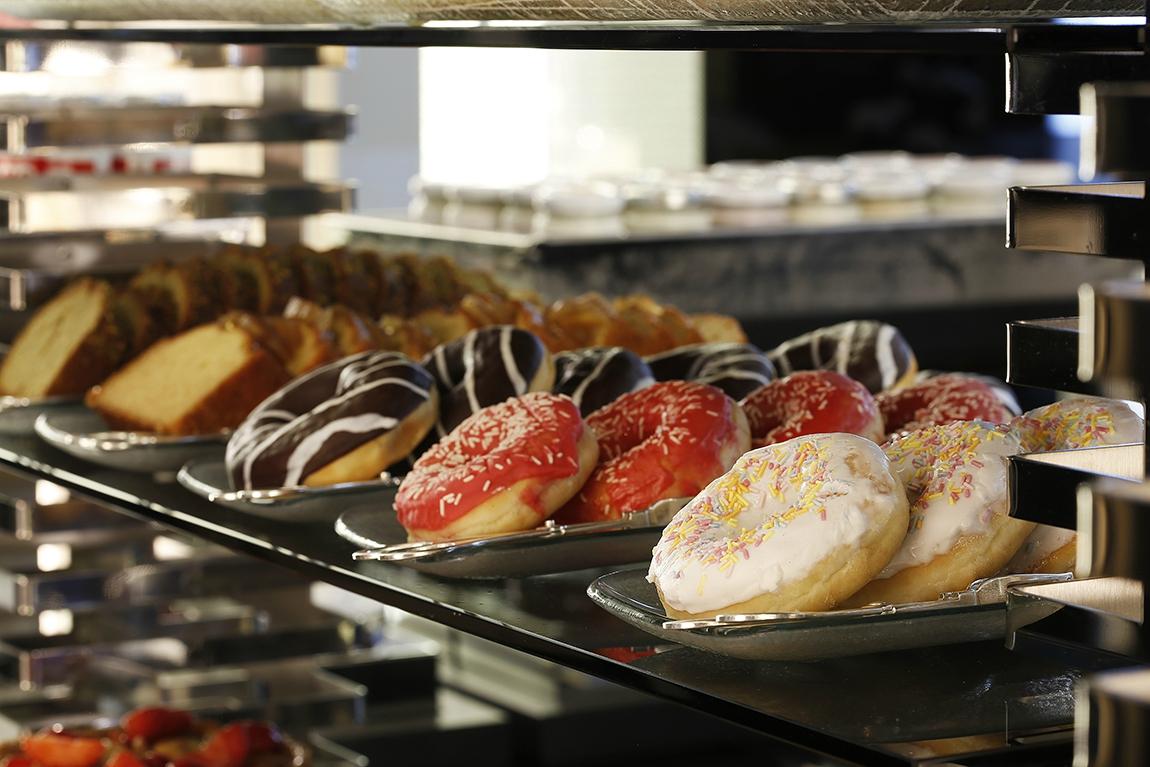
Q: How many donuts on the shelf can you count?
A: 13